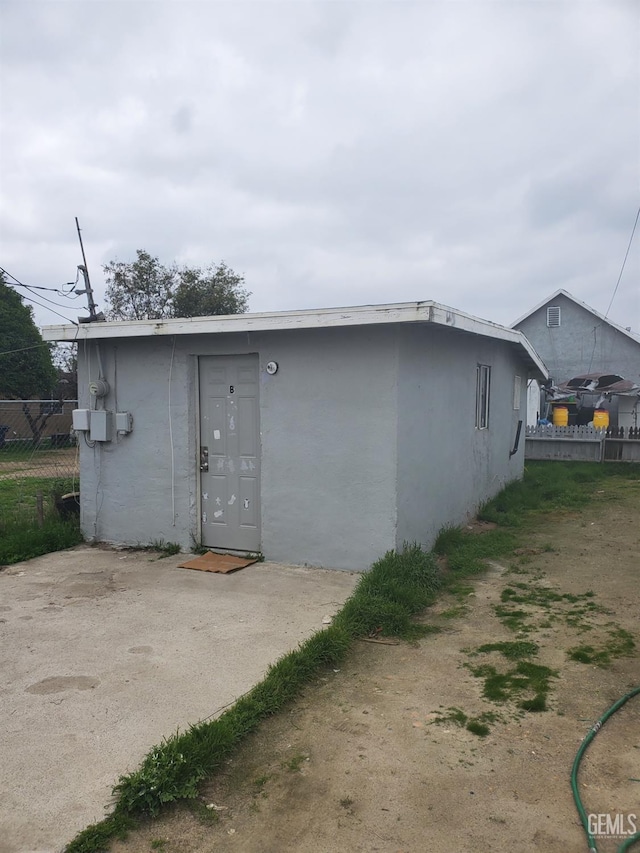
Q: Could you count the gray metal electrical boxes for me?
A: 3